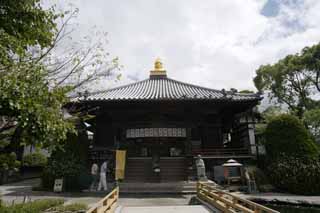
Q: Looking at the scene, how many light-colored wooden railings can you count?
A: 2